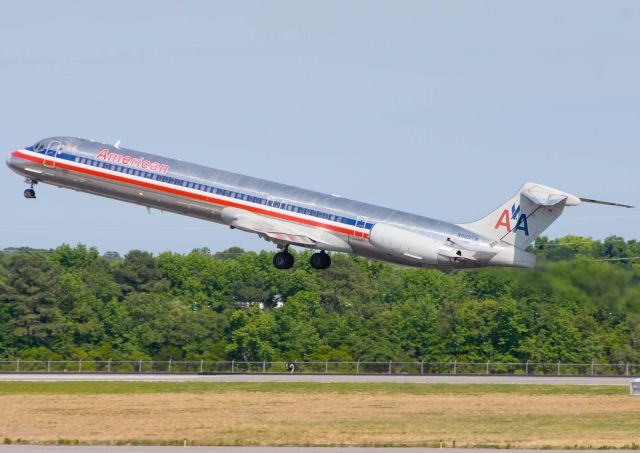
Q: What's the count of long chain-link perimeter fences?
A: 1